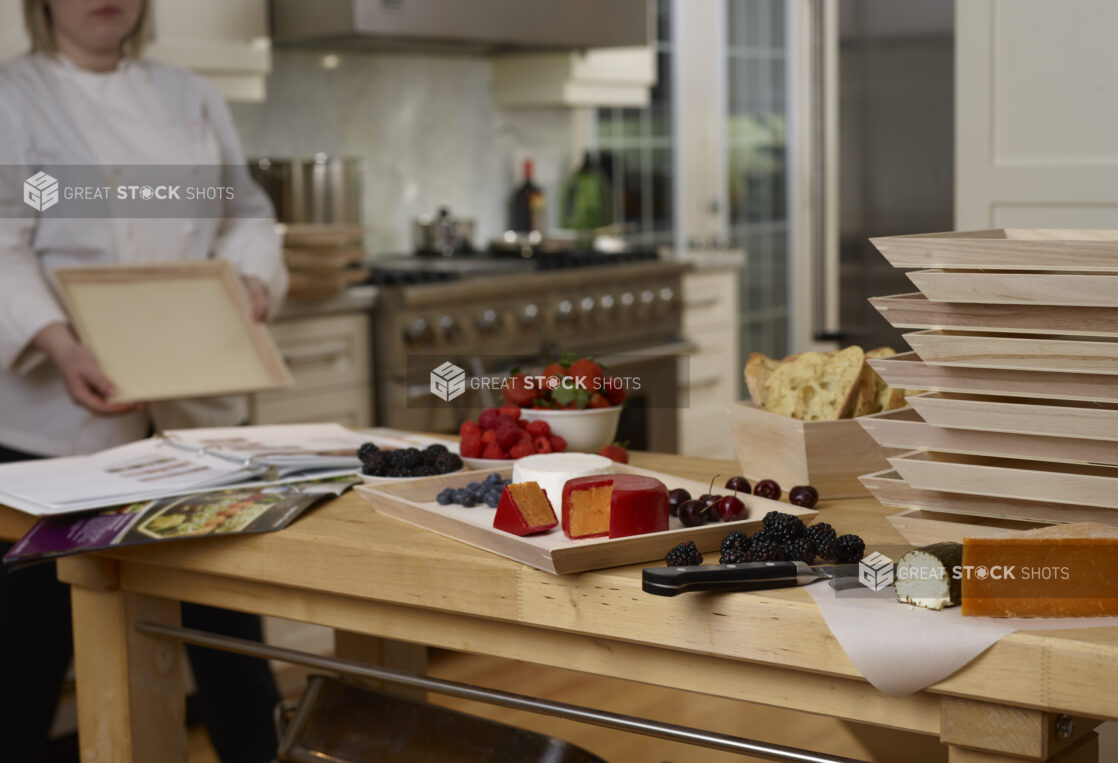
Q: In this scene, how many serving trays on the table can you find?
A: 11